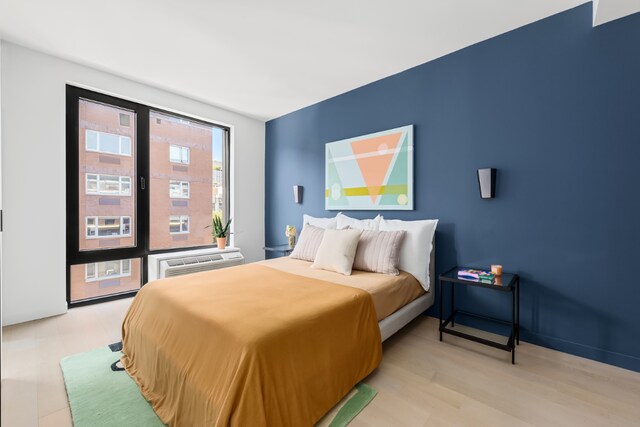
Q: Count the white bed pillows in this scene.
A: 3